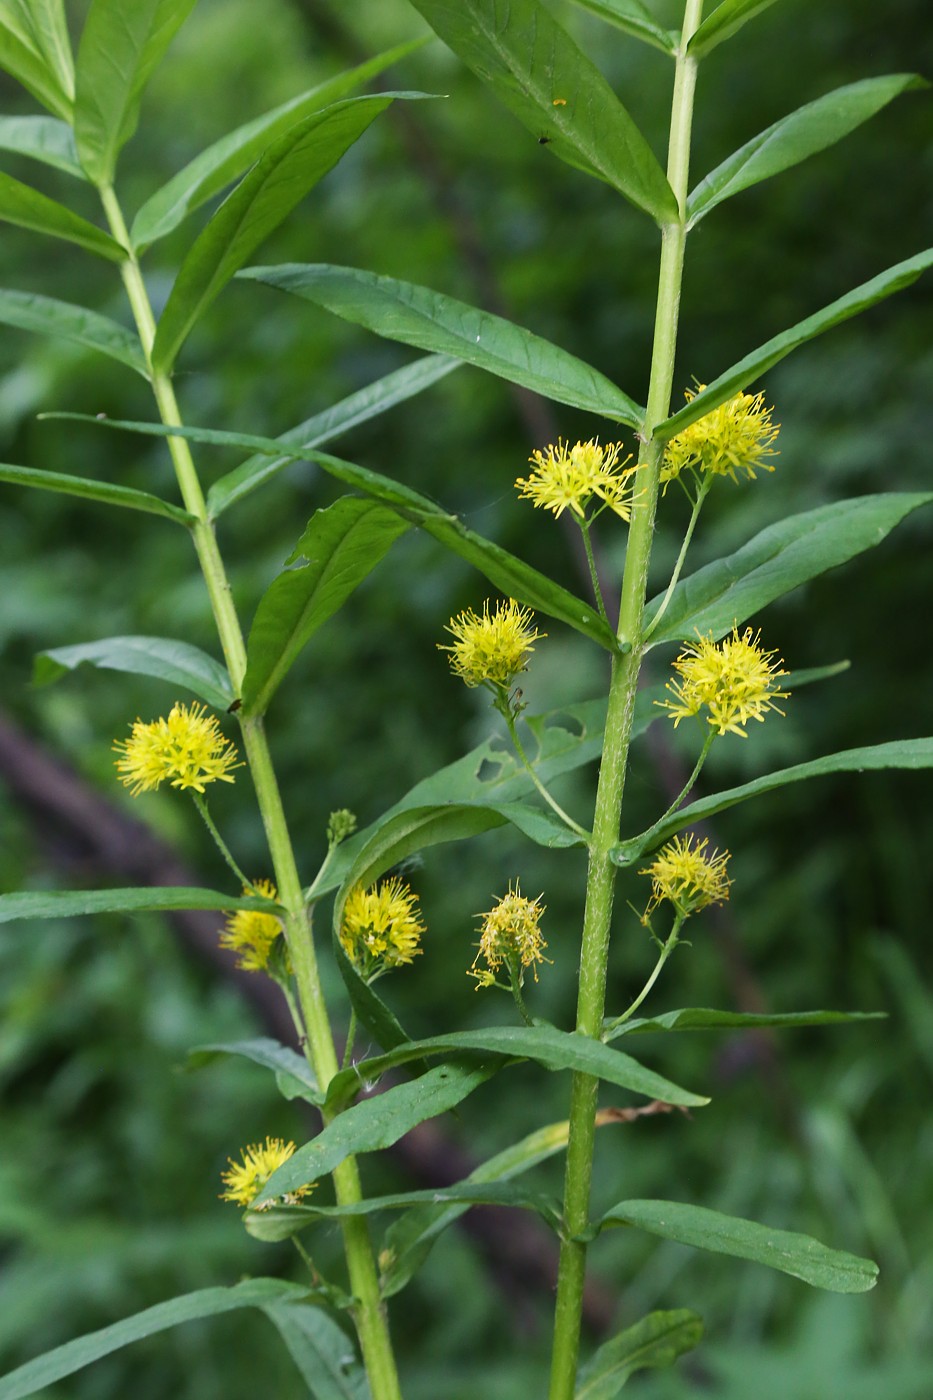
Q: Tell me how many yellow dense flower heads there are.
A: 10